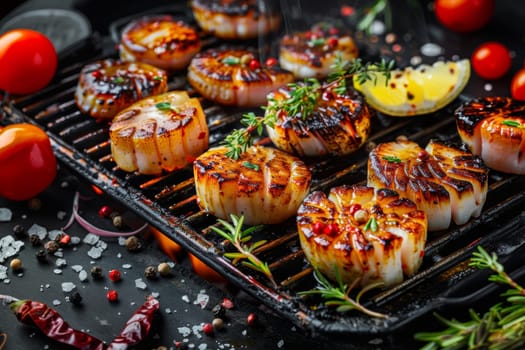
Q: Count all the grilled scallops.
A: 11